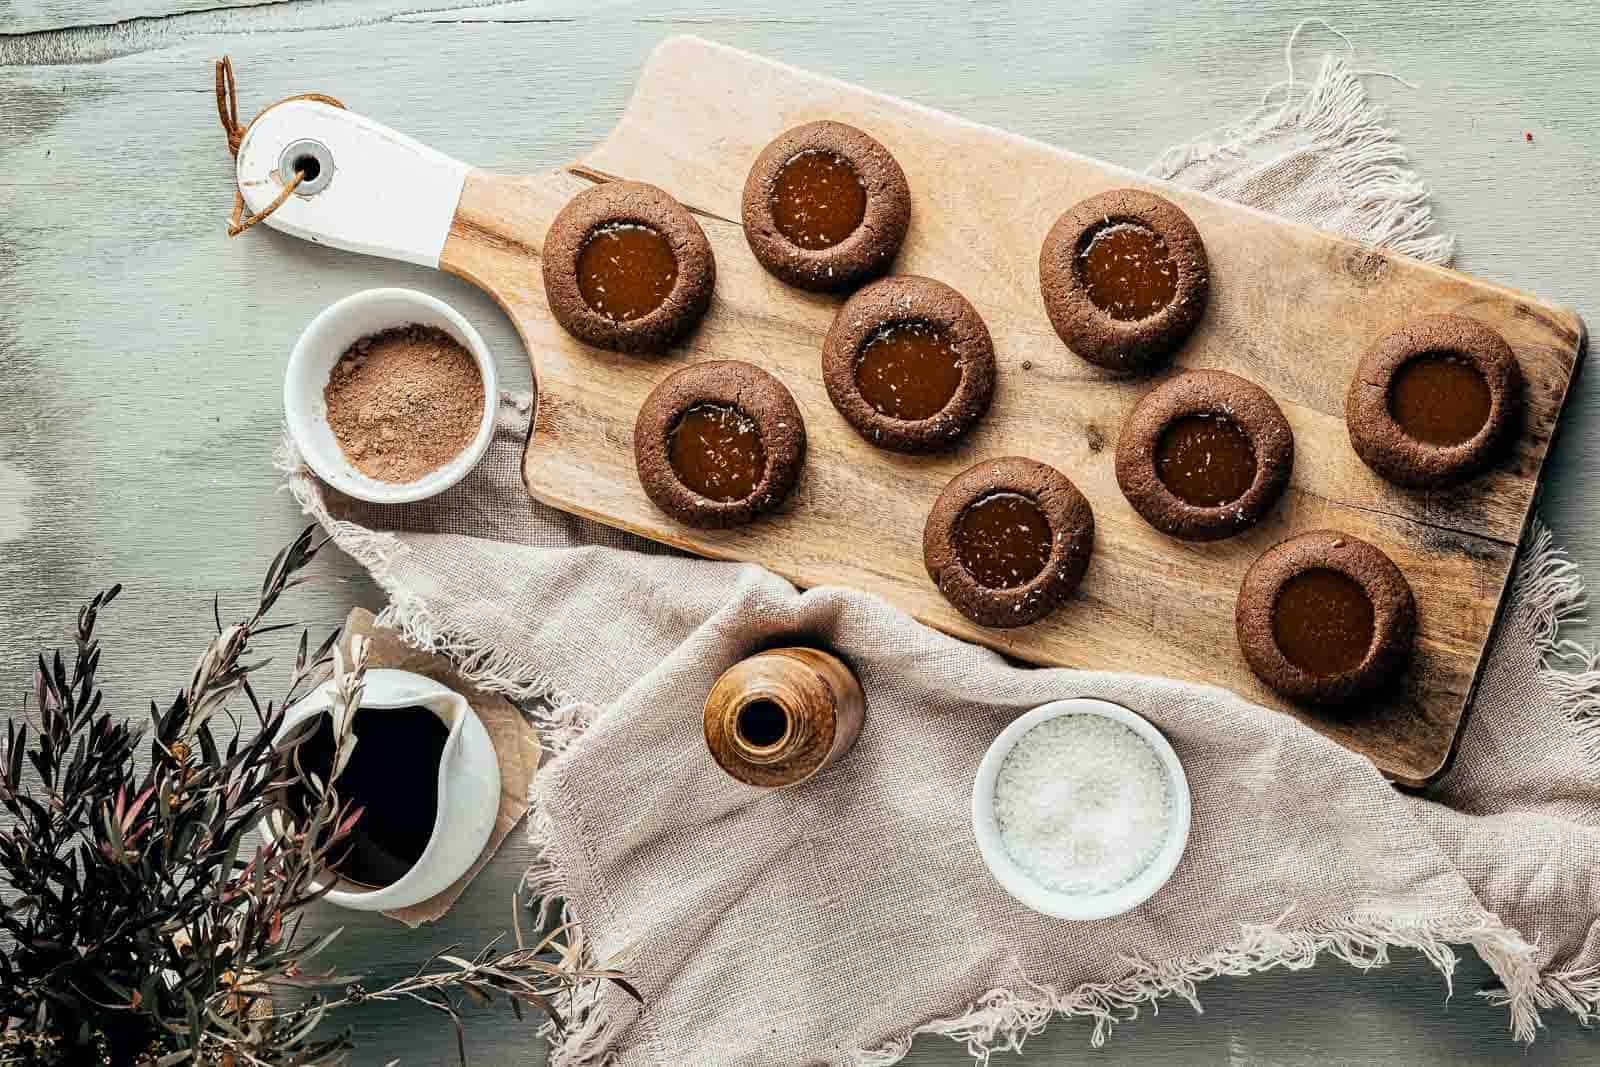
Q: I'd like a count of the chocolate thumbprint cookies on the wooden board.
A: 9